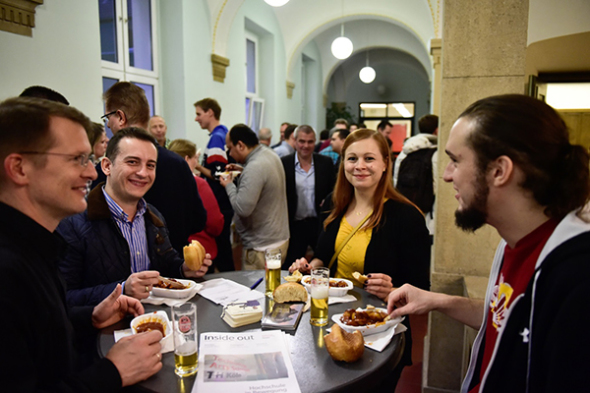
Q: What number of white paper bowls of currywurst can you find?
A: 4